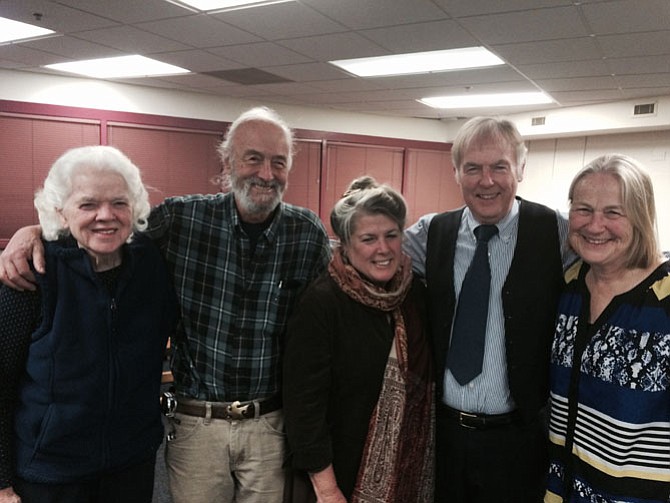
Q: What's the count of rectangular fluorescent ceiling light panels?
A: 5